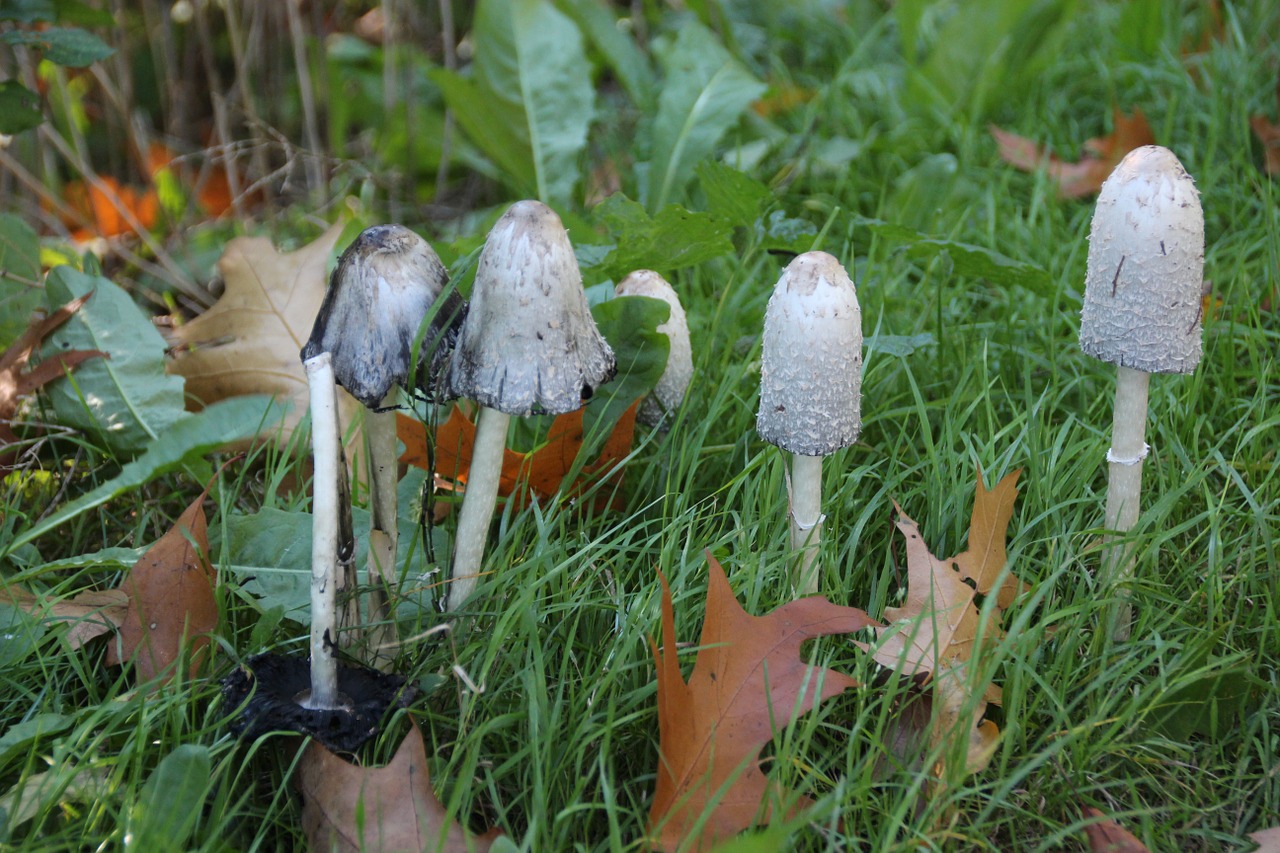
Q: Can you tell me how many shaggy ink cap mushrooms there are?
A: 6